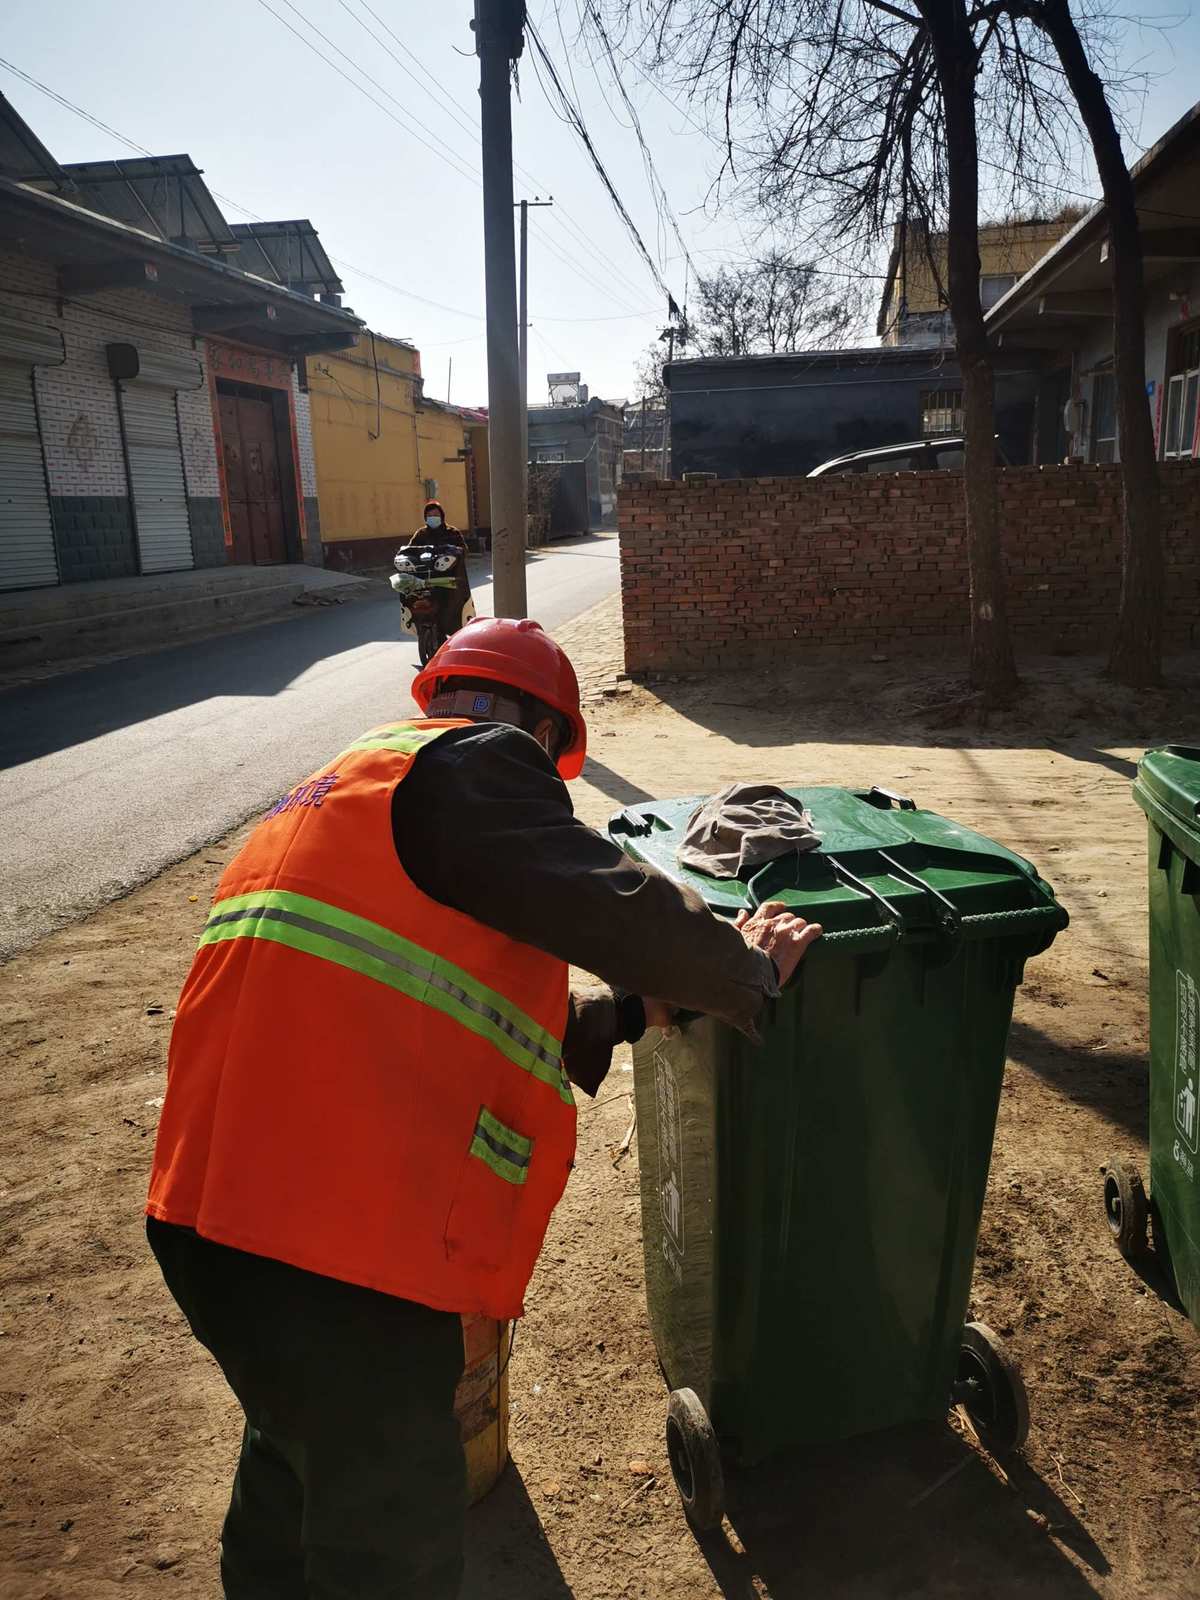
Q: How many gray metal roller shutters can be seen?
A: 2